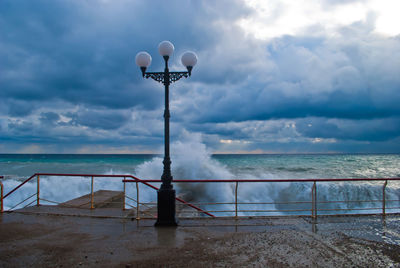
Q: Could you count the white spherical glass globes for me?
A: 3